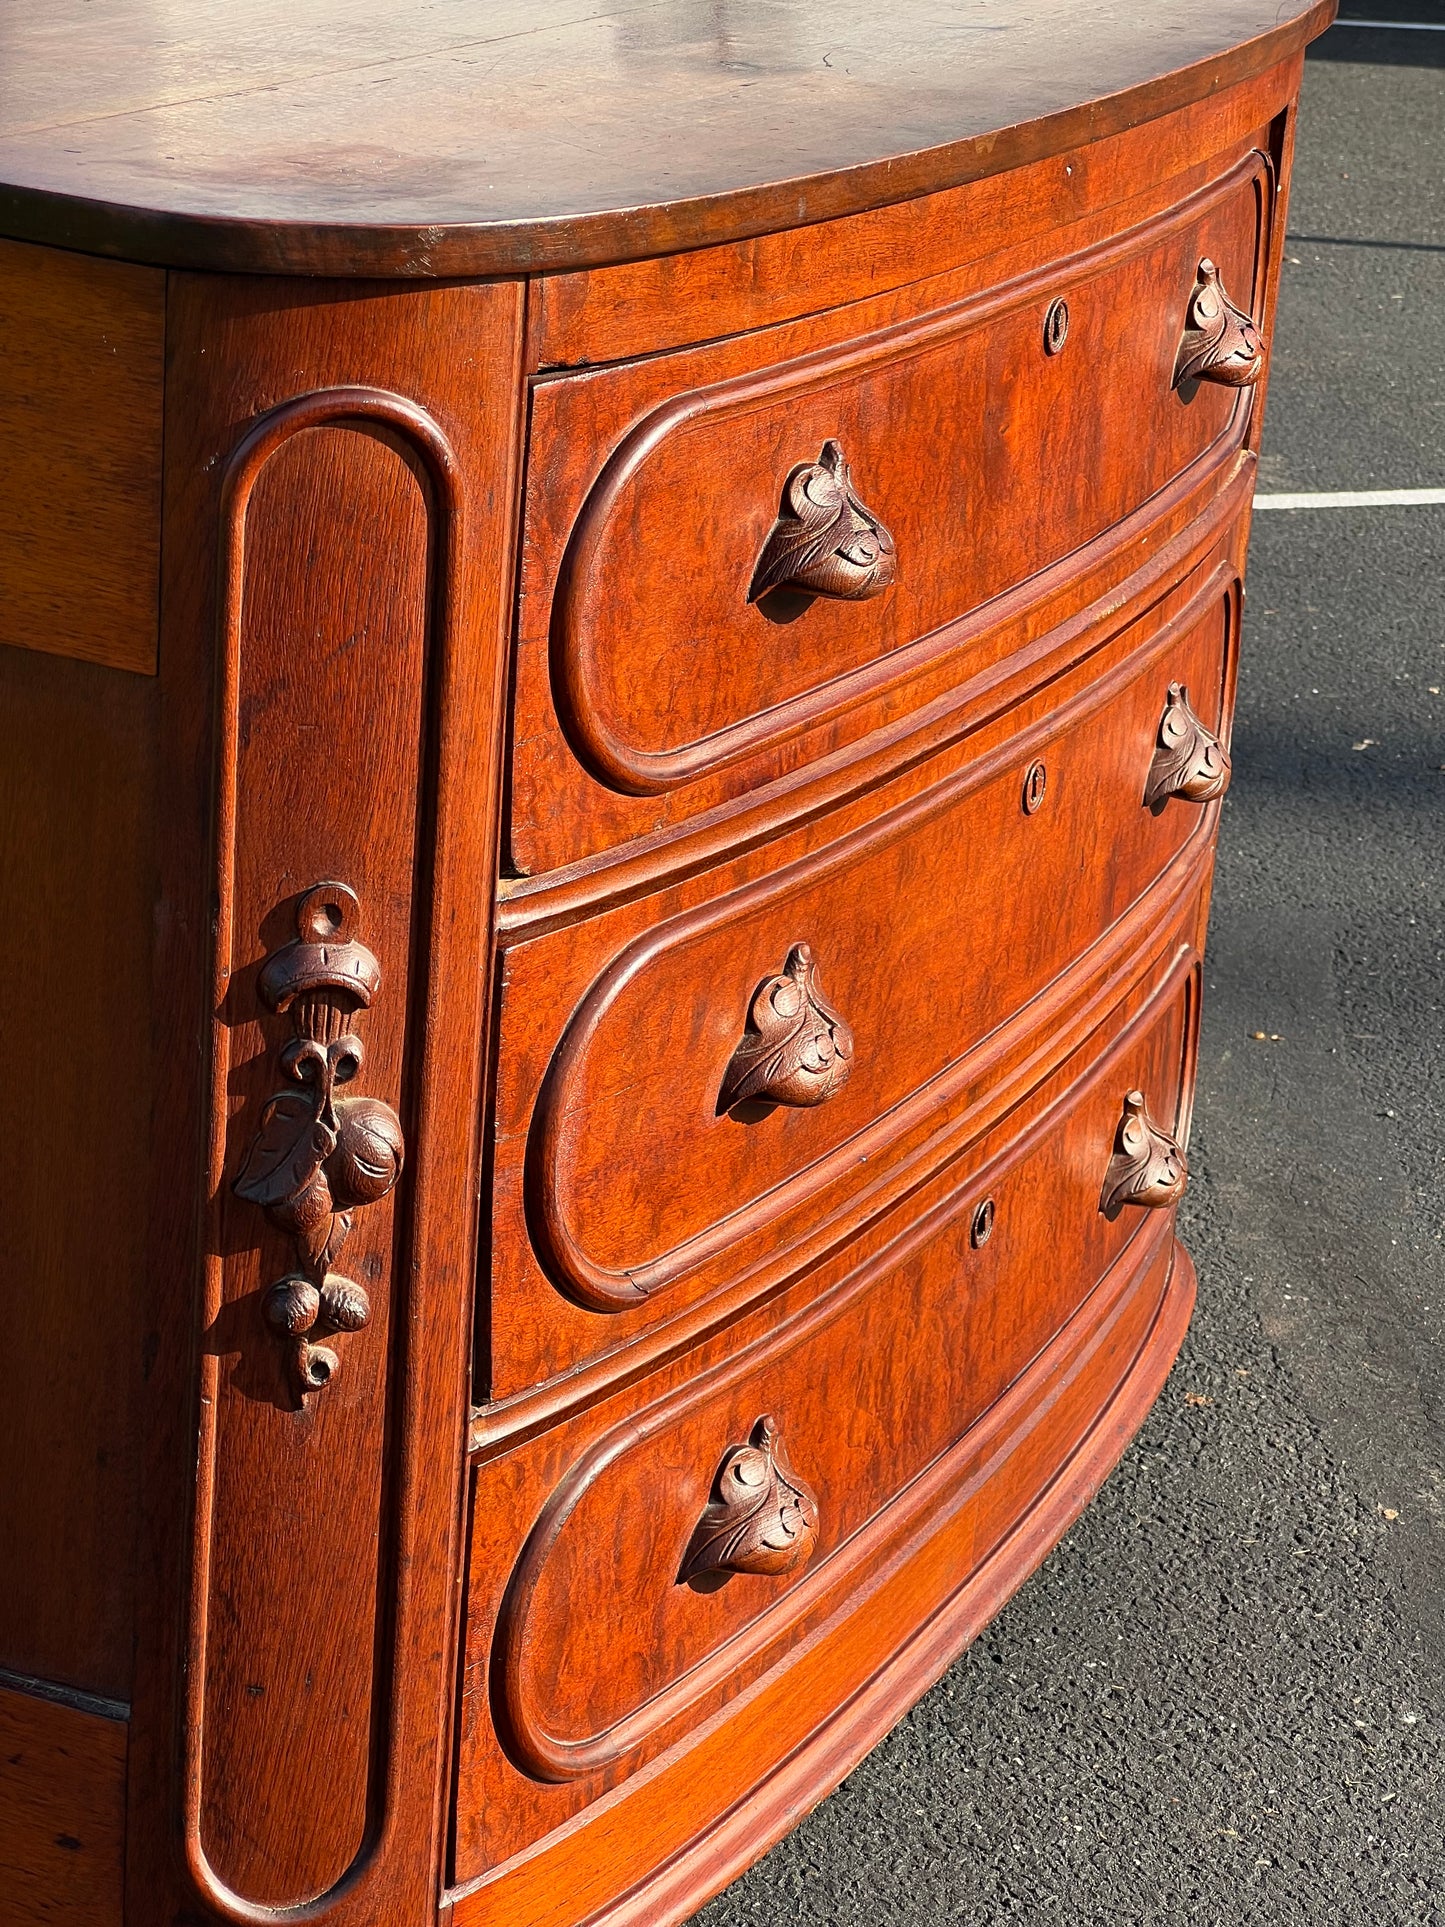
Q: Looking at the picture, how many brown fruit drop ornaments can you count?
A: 1